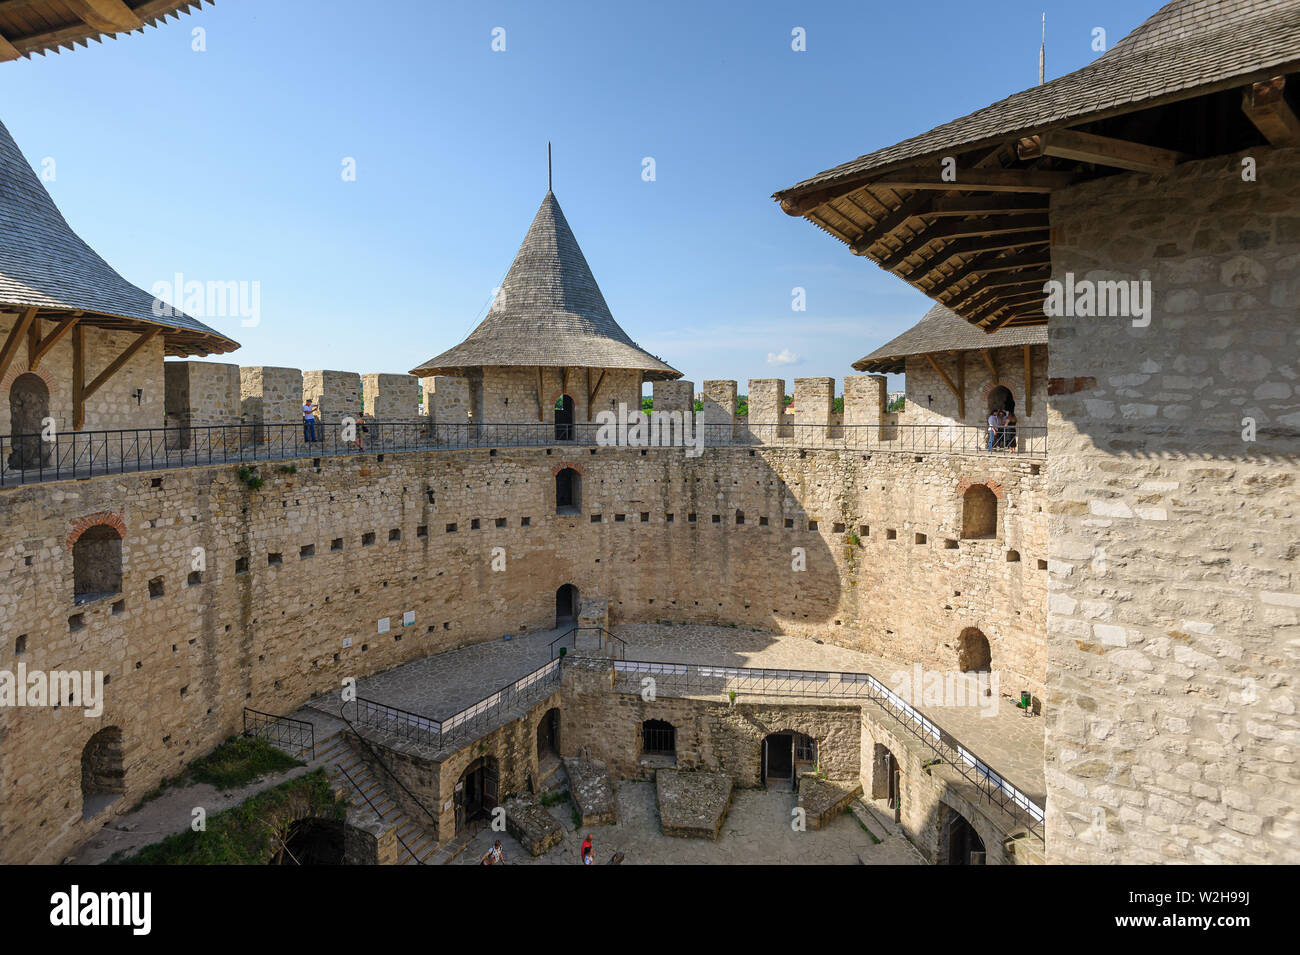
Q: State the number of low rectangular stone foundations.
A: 4